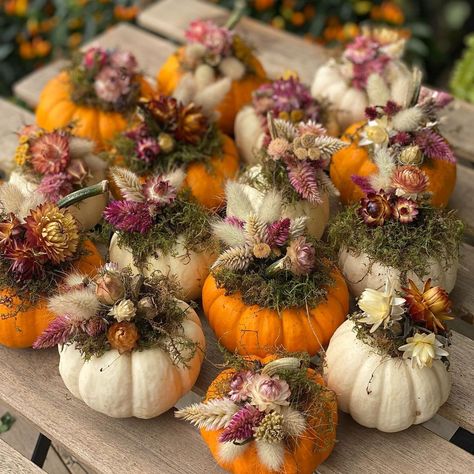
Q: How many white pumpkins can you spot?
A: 8